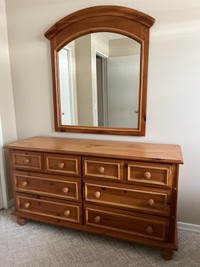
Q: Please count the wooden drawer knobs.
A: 12